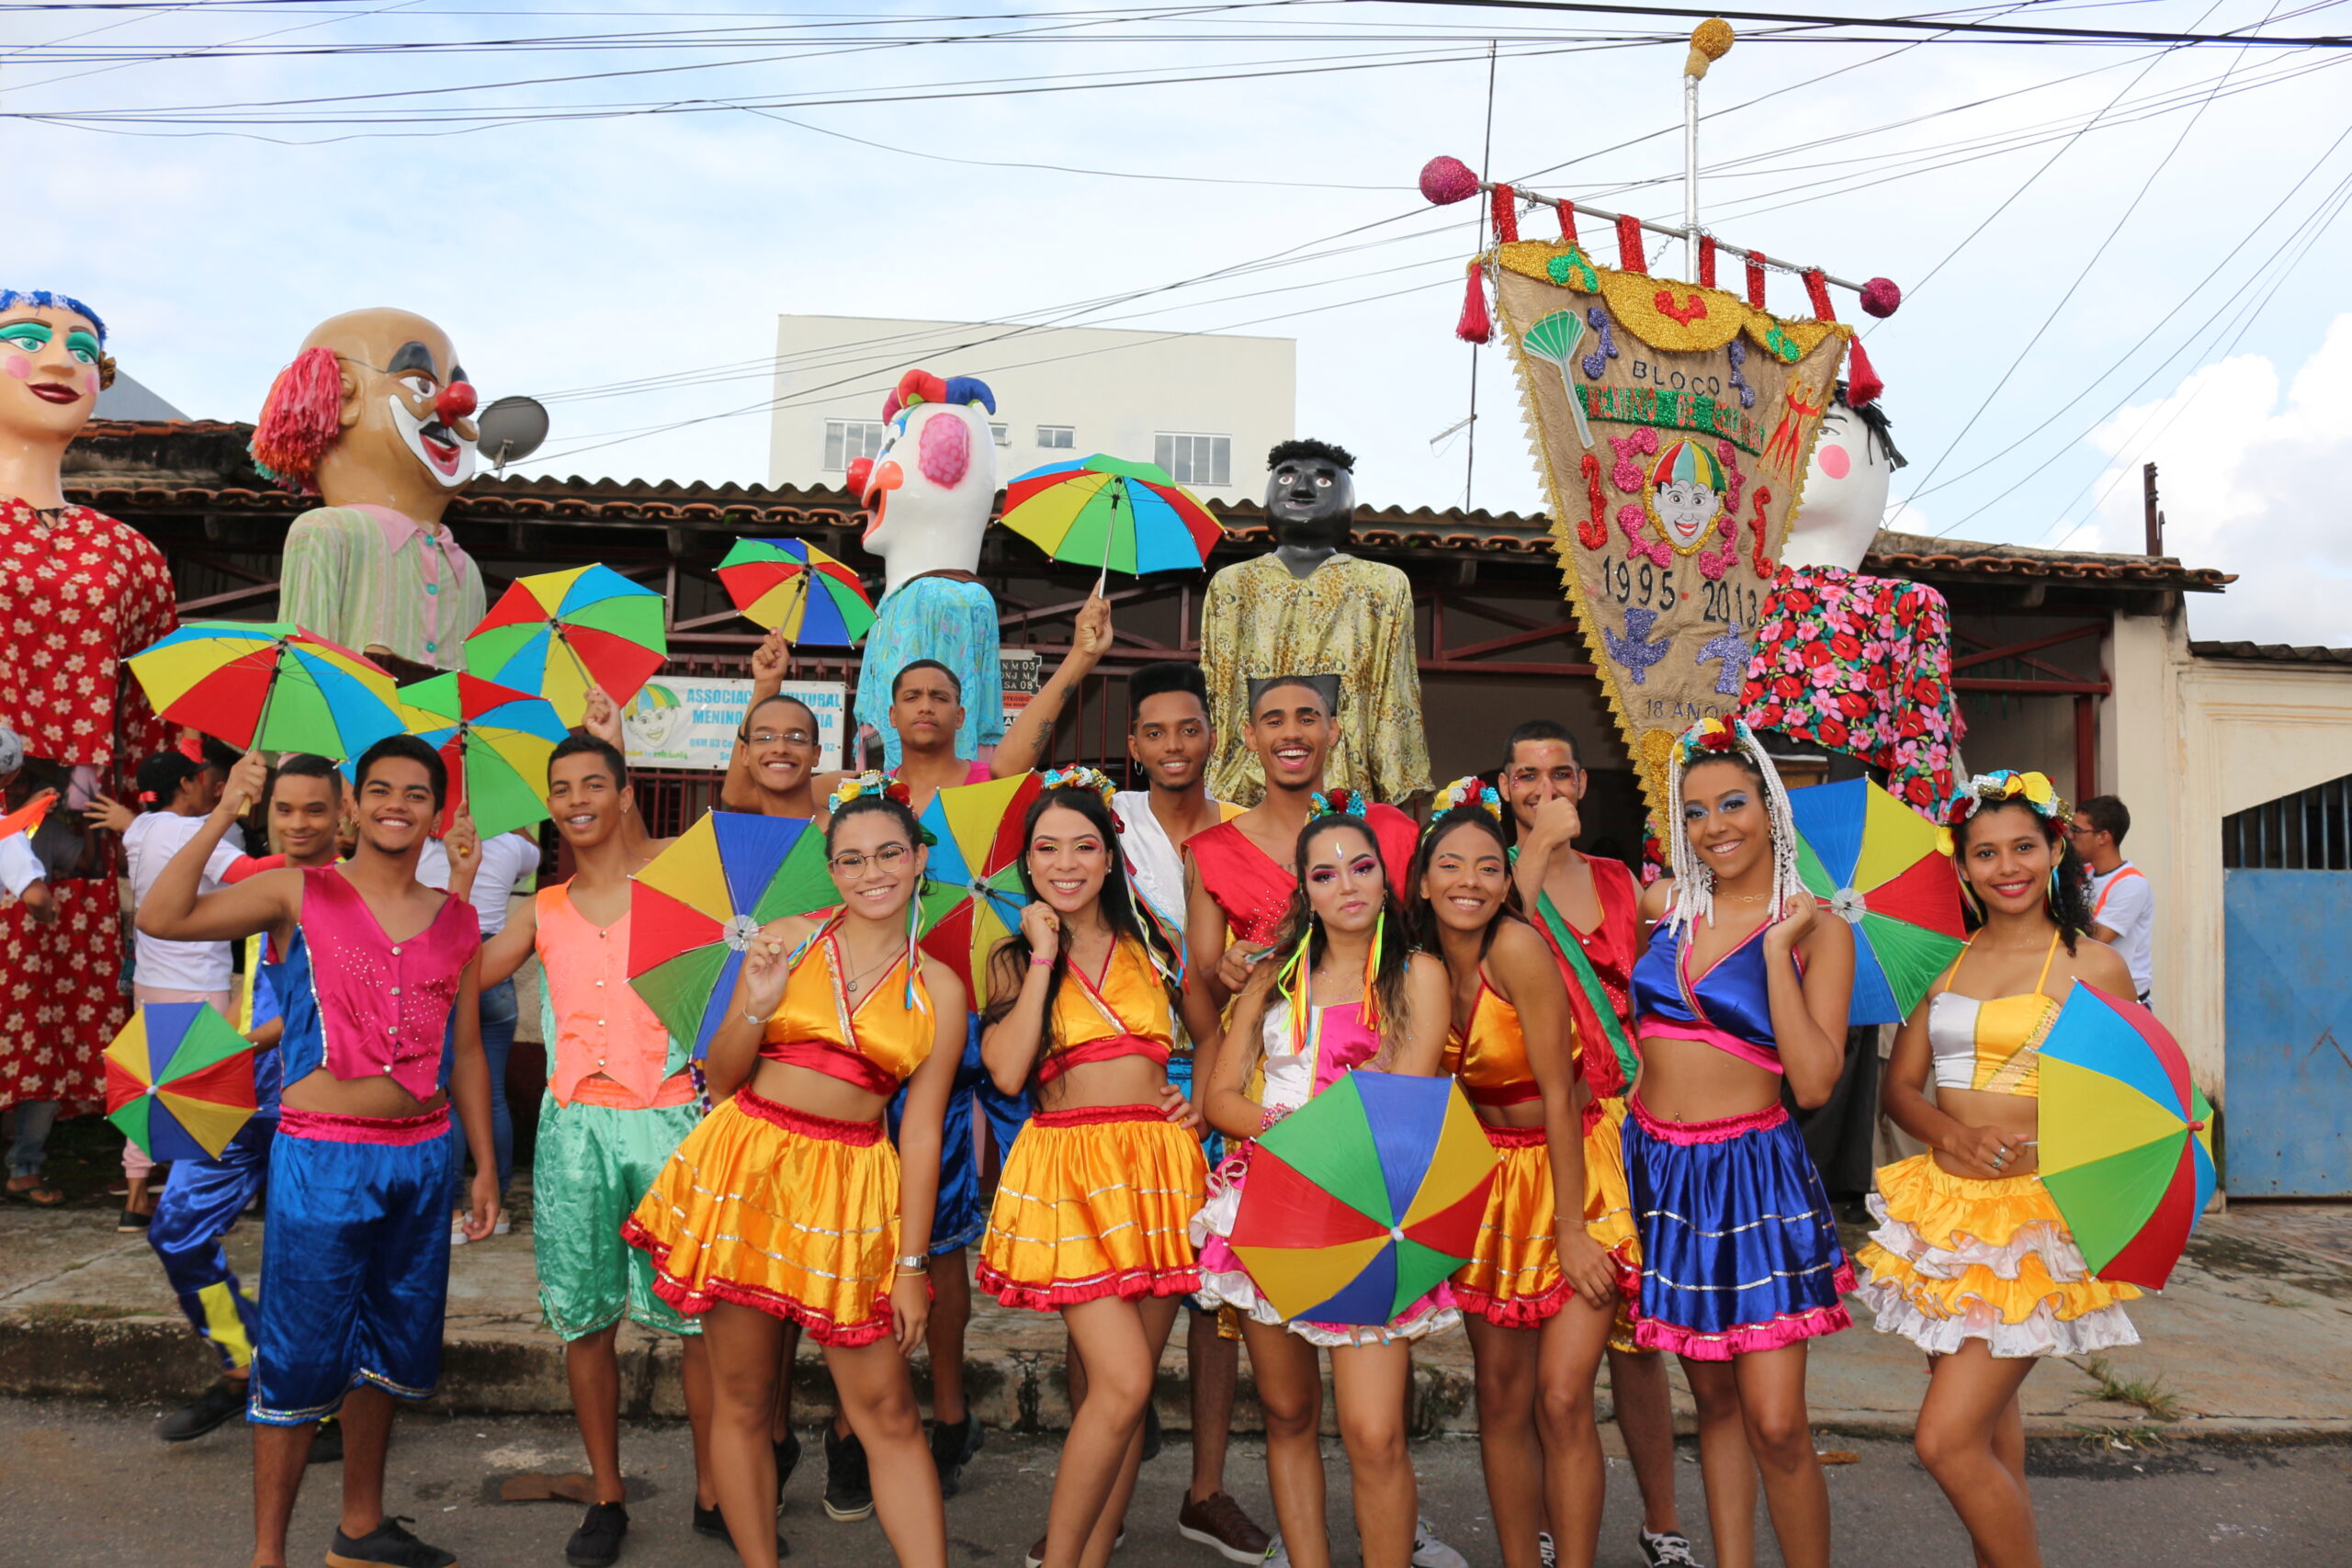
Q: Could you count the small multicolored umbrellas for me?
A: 11